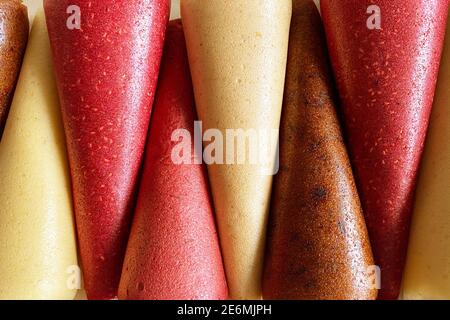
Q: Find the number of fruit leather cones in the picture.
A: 8